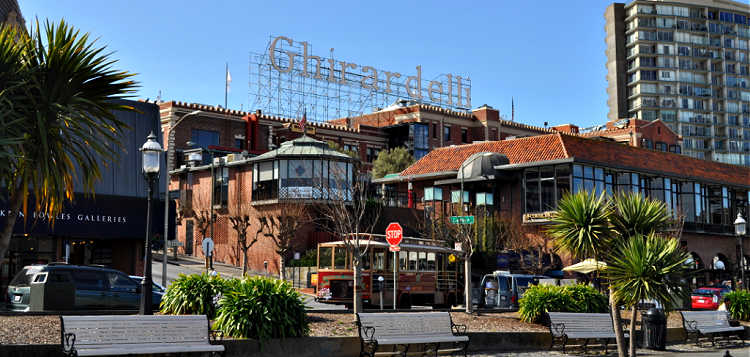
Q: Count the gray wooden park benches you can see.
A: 4